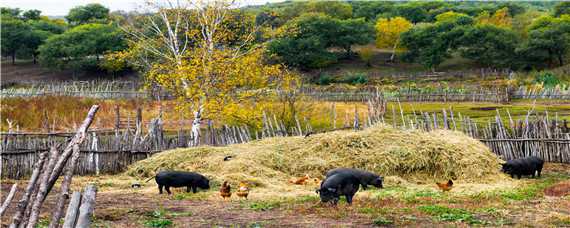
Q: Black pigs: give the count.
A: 4